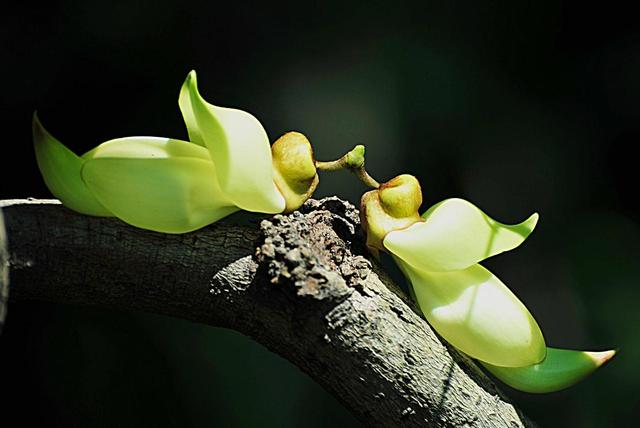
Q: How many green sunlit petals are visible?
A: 6